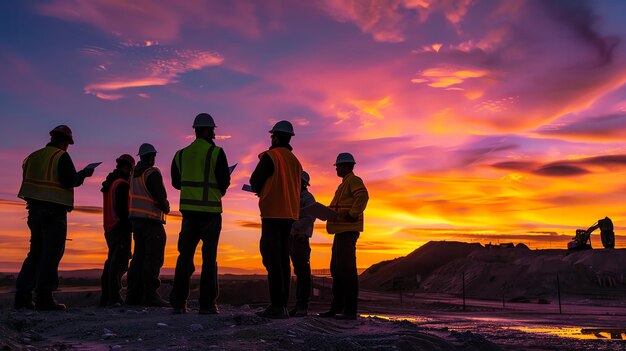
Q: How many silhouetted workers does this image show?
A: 7